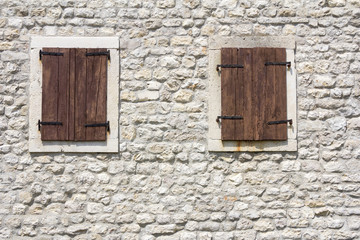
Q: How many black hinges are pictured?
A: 8